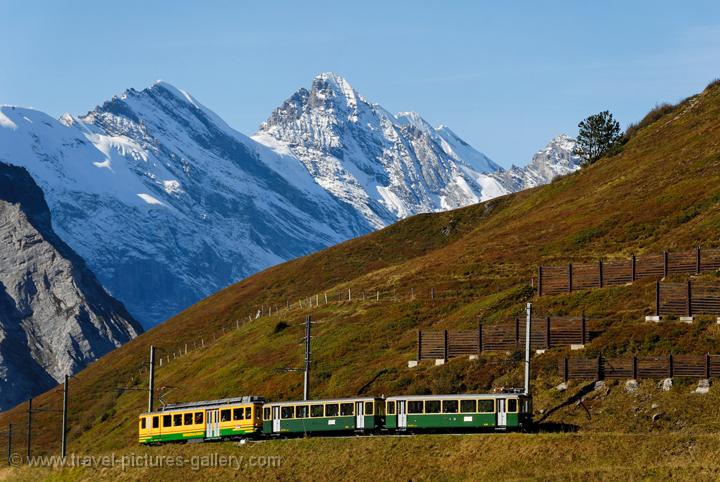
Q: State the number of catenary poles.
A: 6